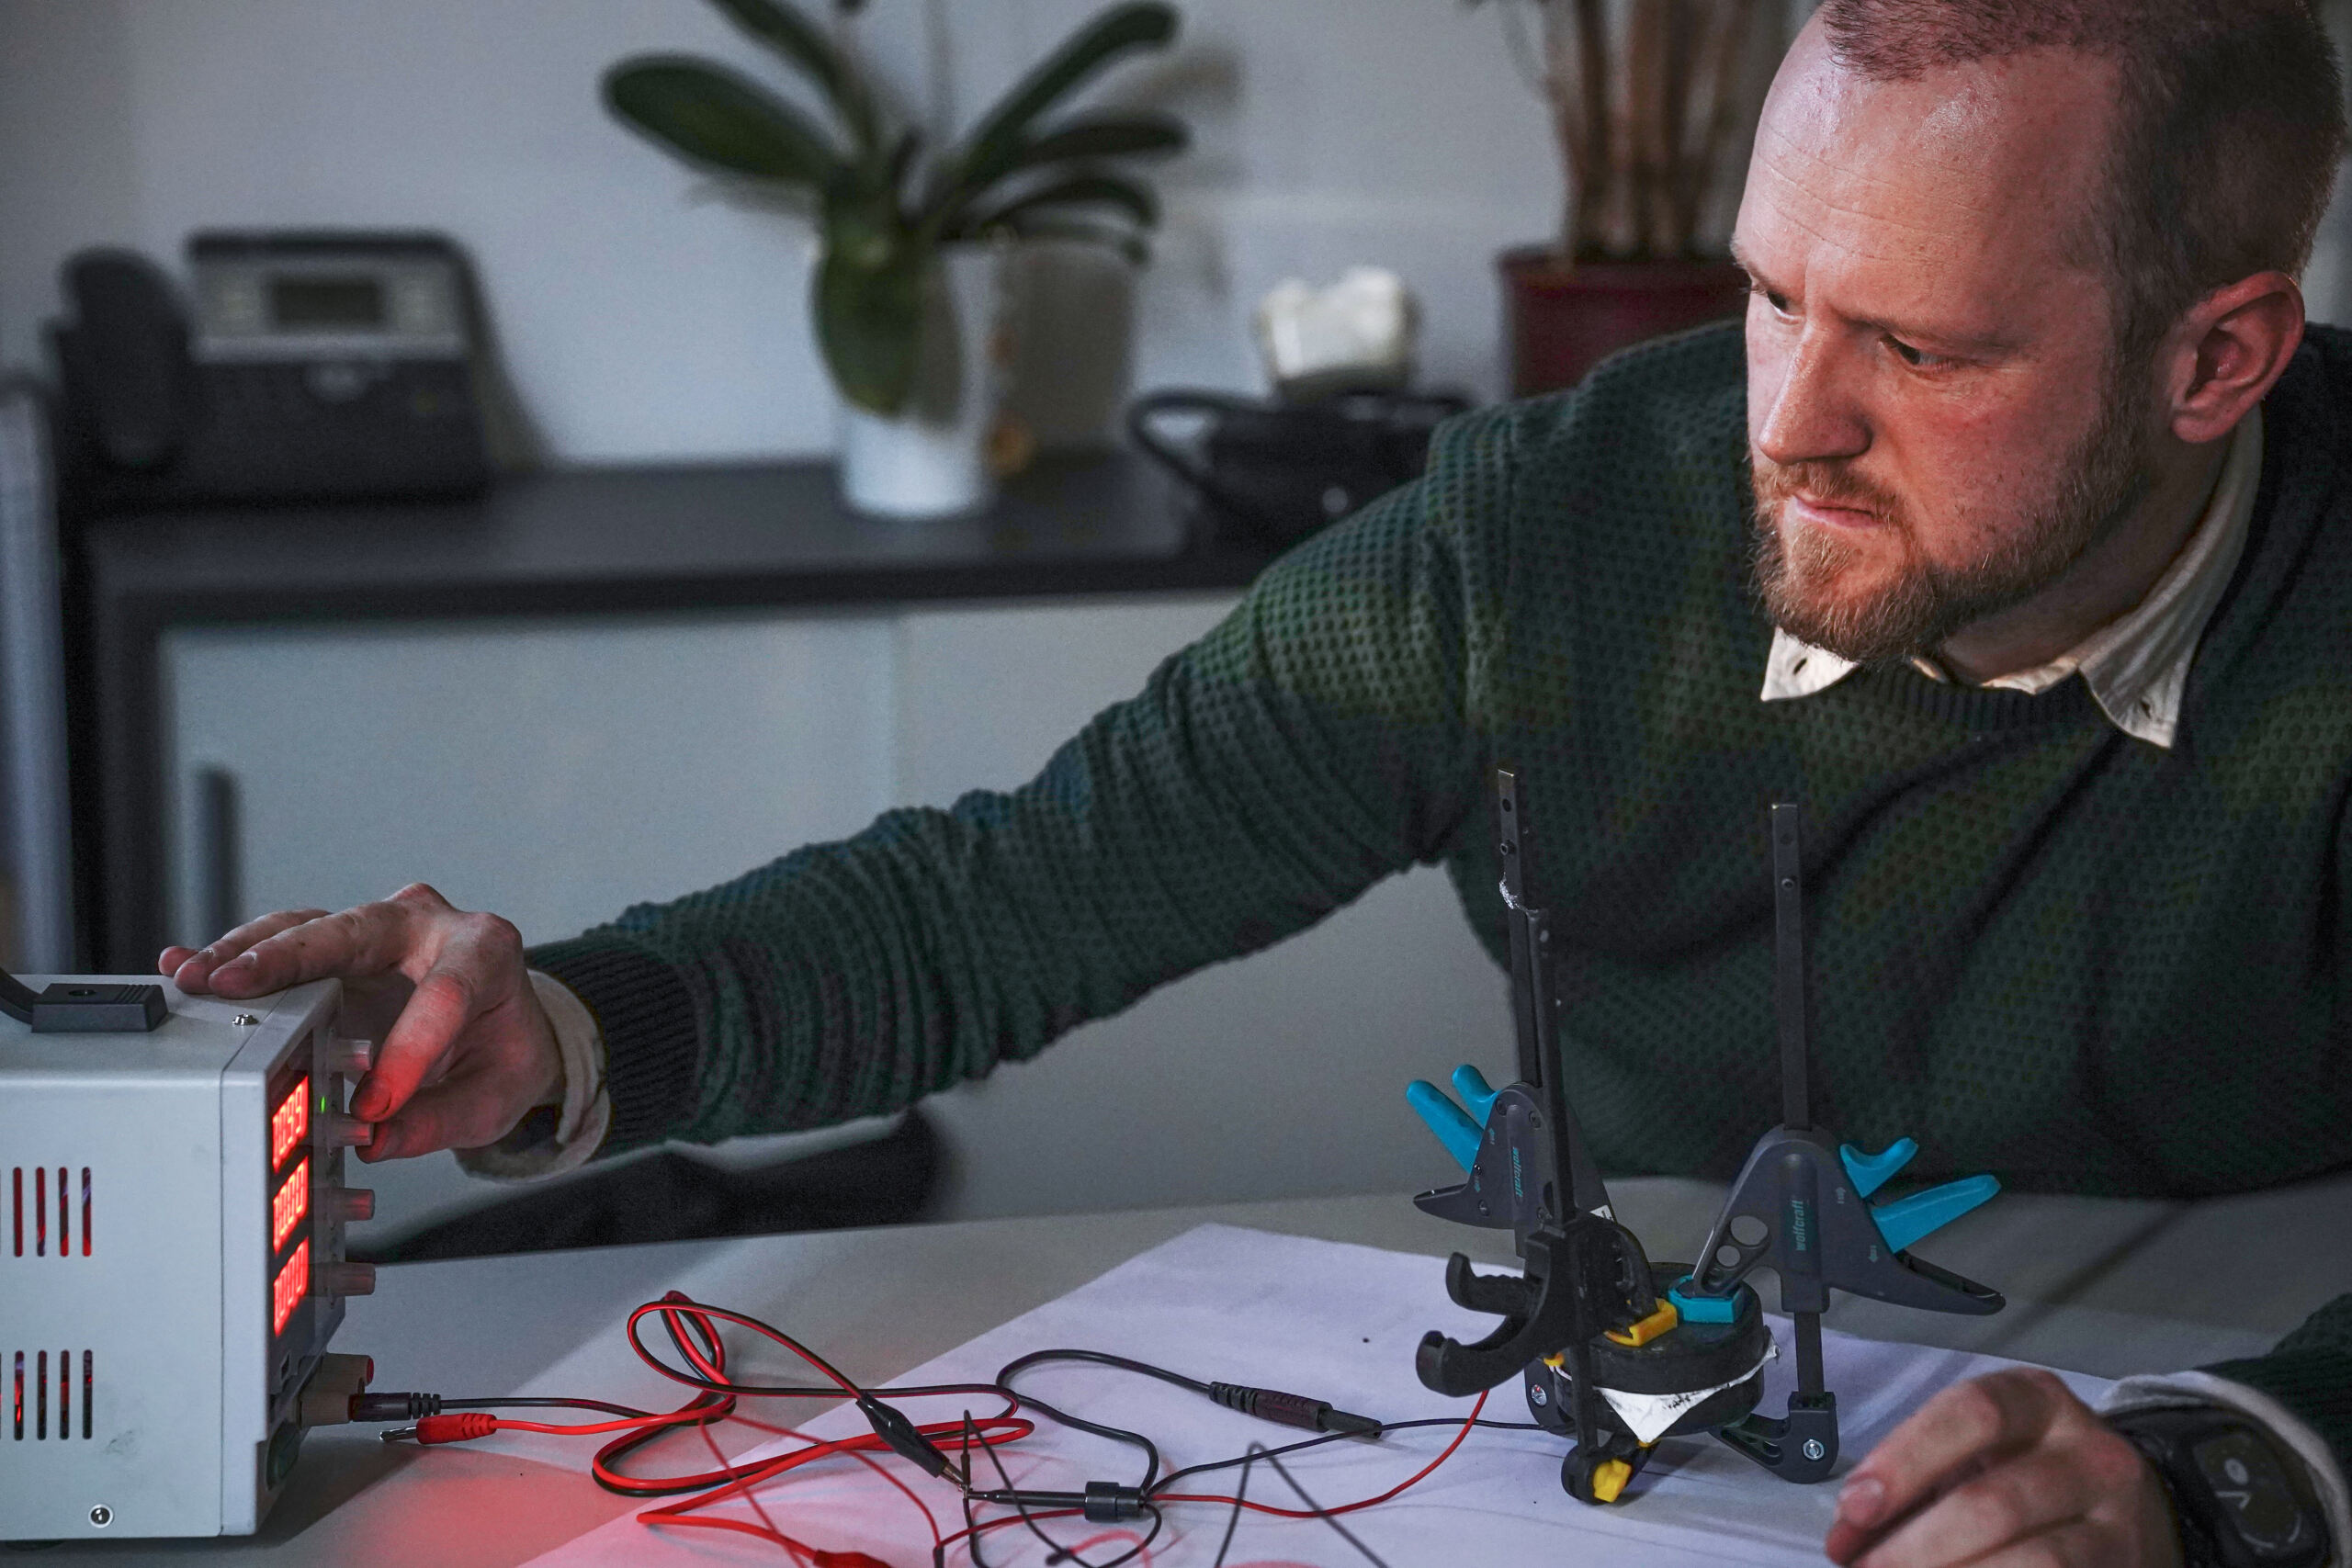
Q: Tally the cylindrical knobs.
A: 4